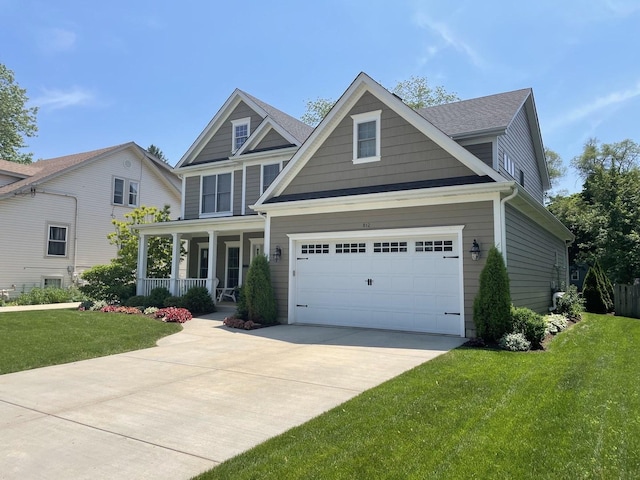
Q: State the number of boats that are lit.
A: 0